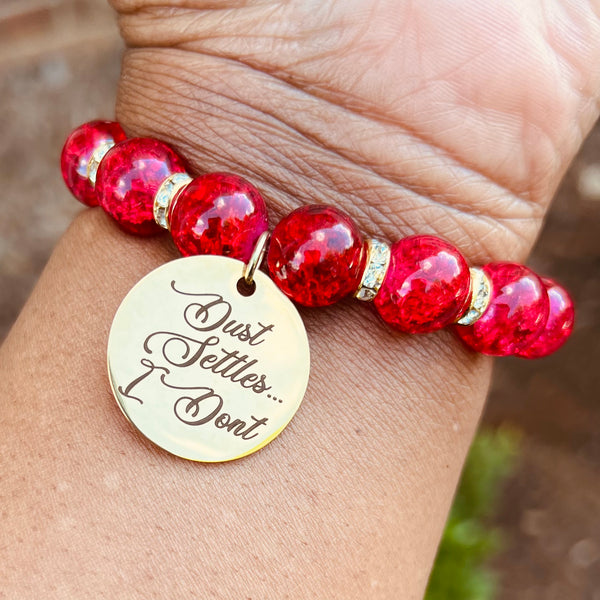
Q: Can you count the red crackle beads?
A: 7